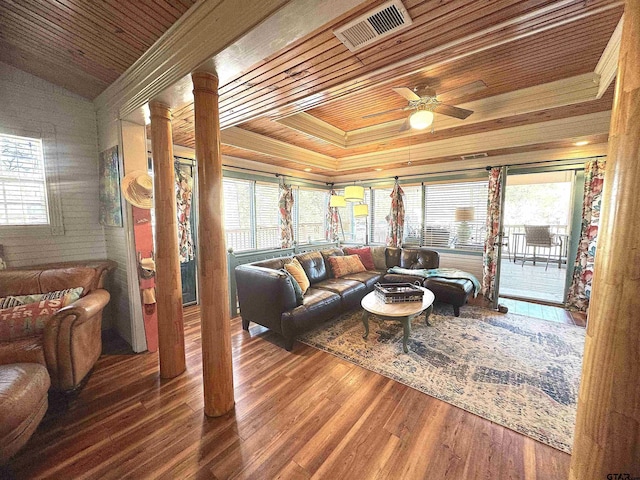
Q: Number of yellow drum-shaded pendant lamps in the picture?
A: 3